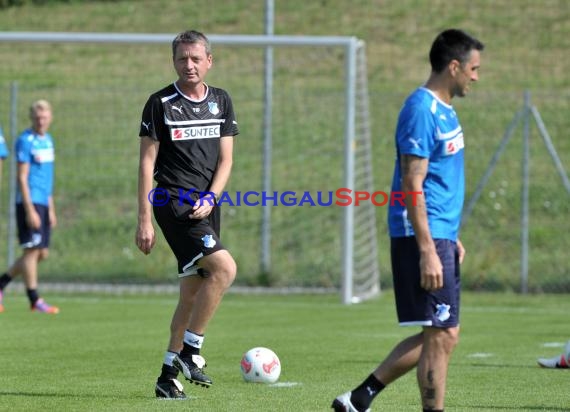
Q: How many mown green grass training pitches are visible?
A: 1